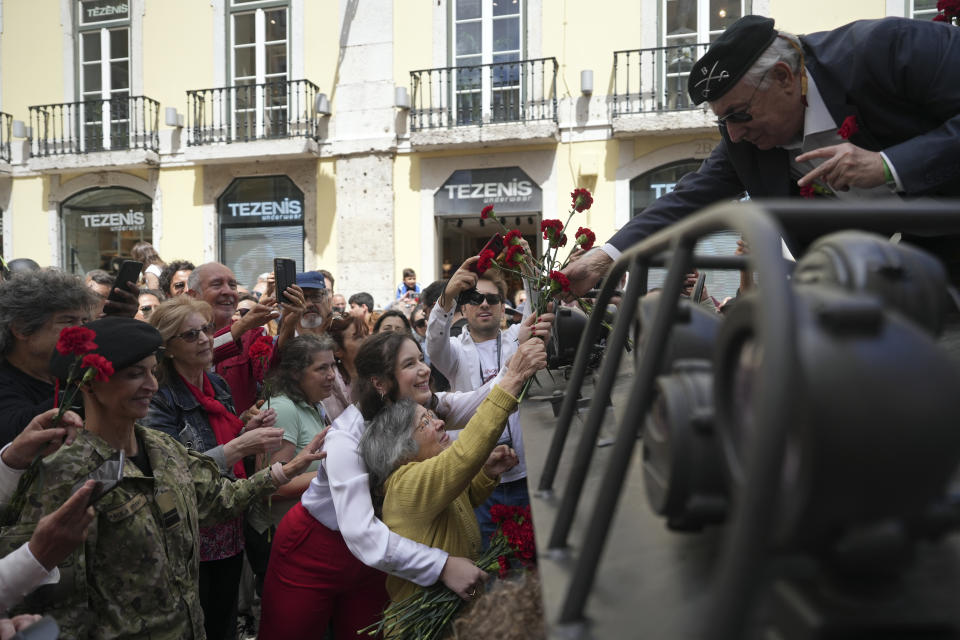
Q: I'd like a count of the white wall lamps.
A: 5